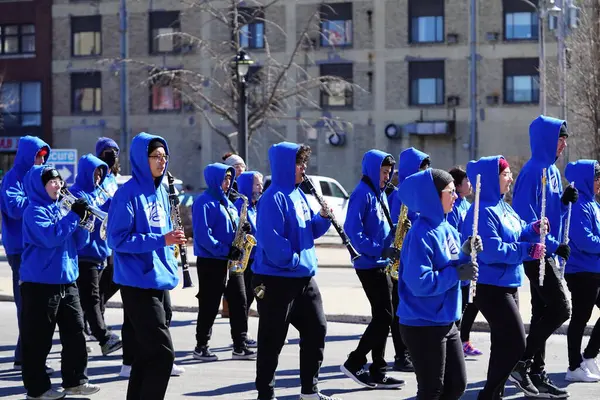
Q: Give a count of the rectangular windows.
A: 14